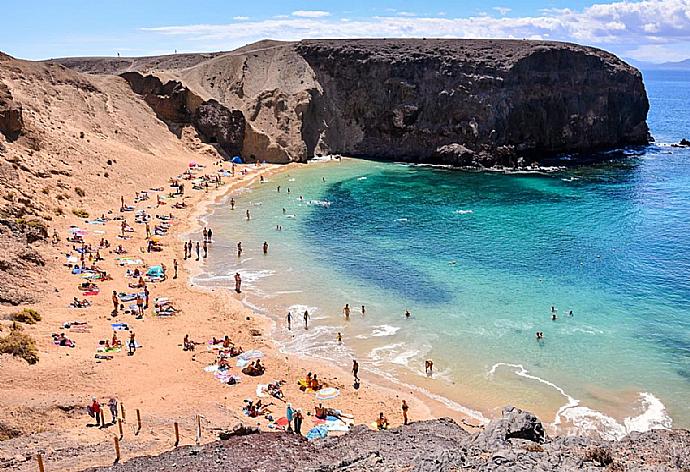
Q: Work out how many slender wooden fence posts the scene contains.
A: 8